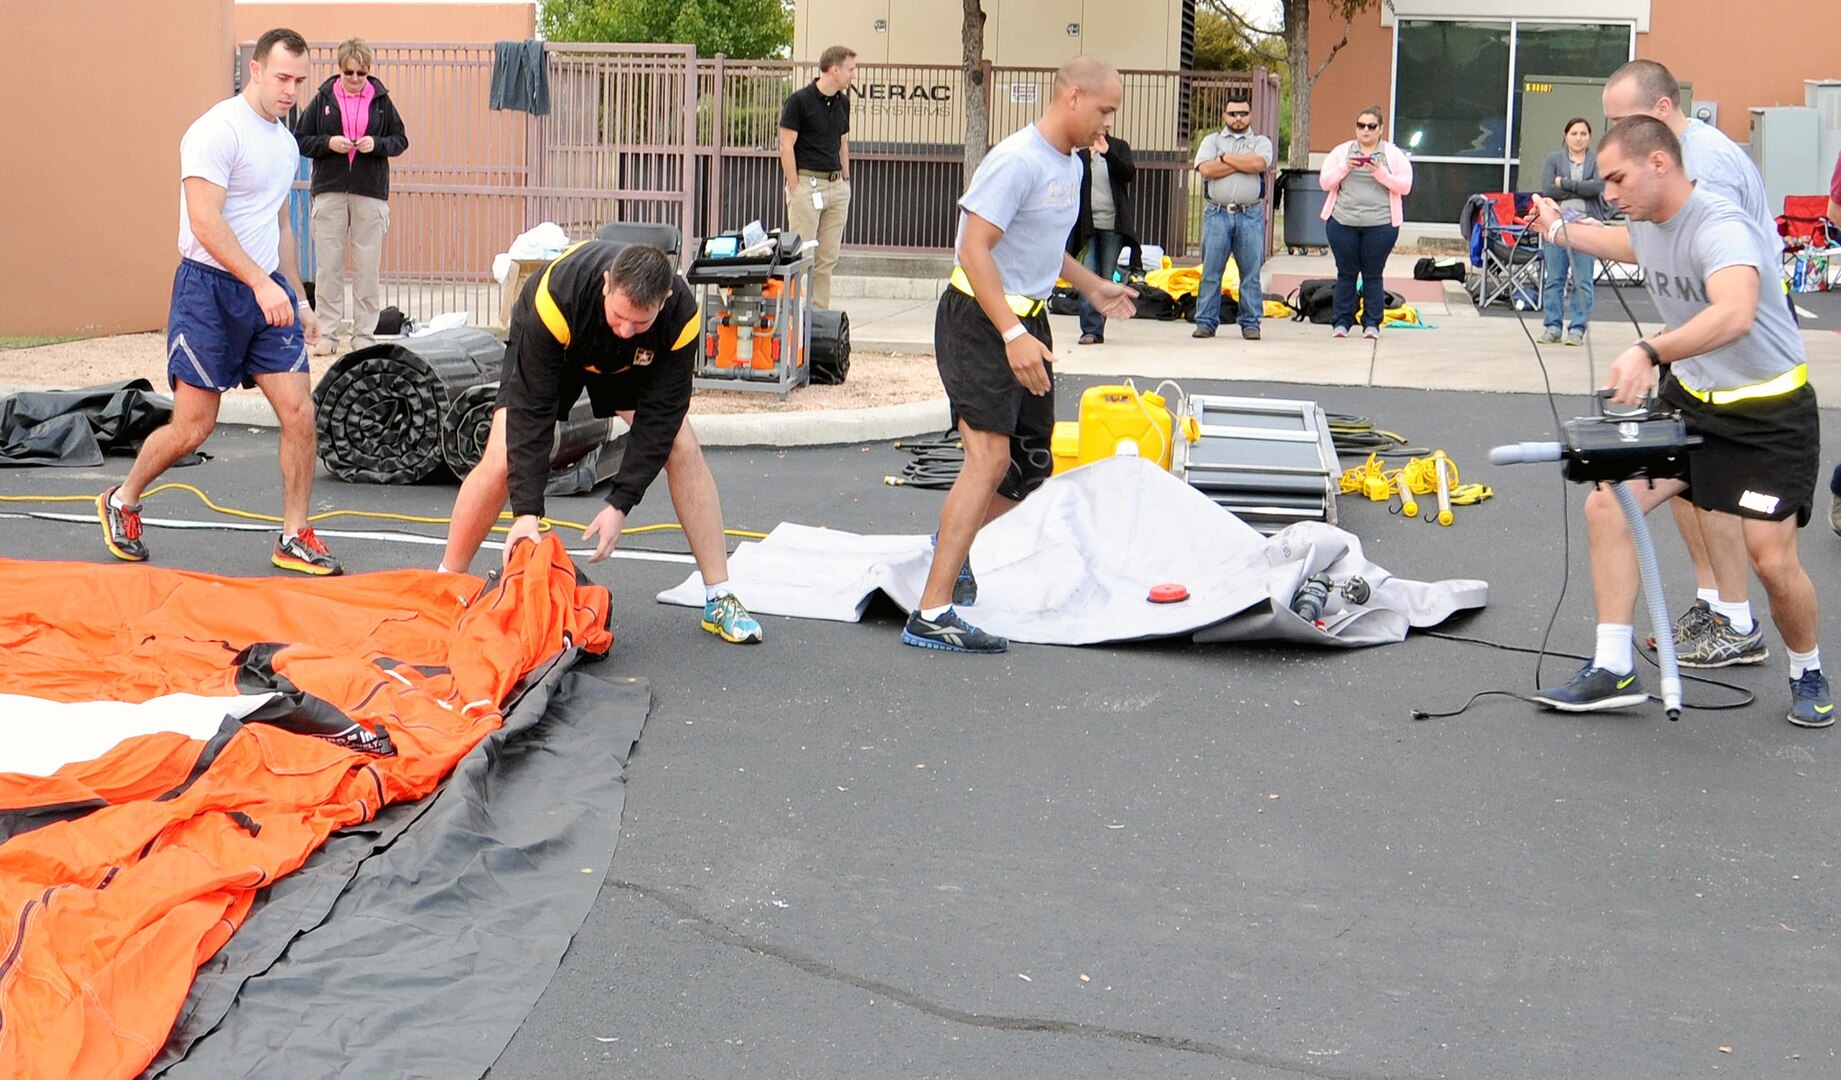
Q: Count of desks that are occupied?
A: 0